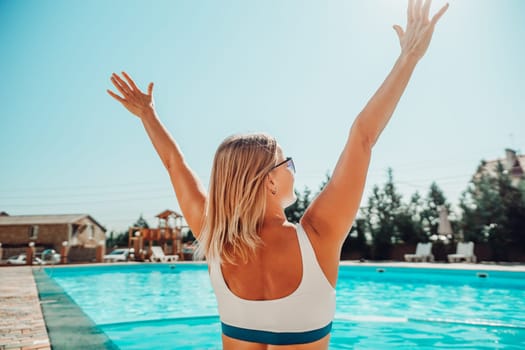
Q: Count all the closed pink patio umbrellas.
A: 1